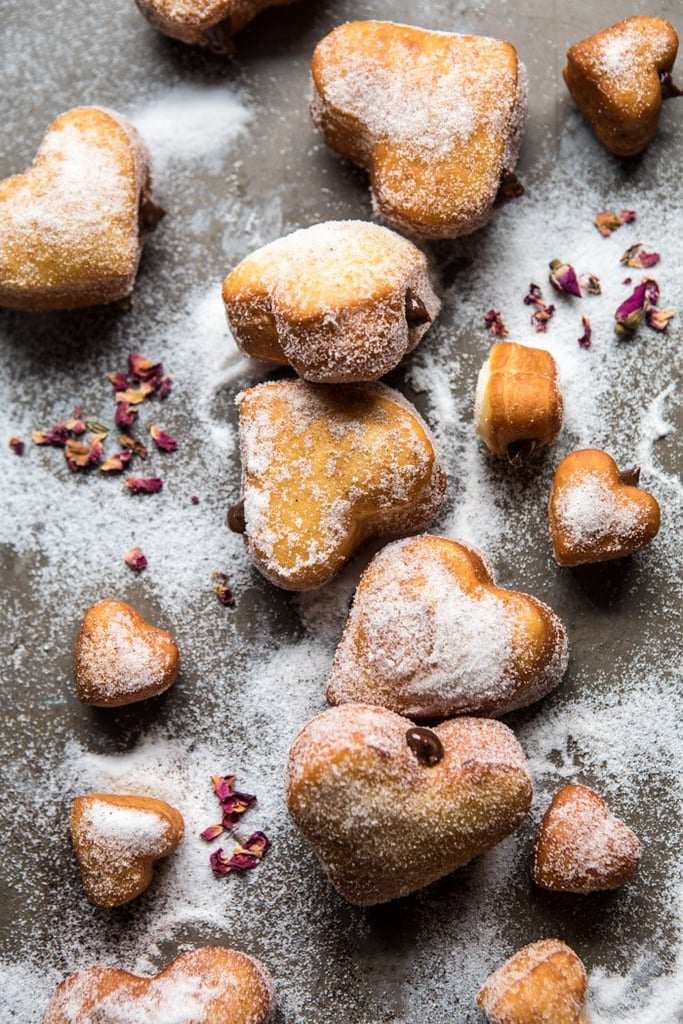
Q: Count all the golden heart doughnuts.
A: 15